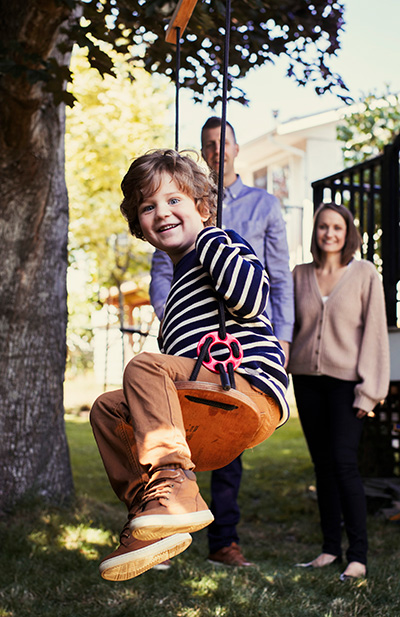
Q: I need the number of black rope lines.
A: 2